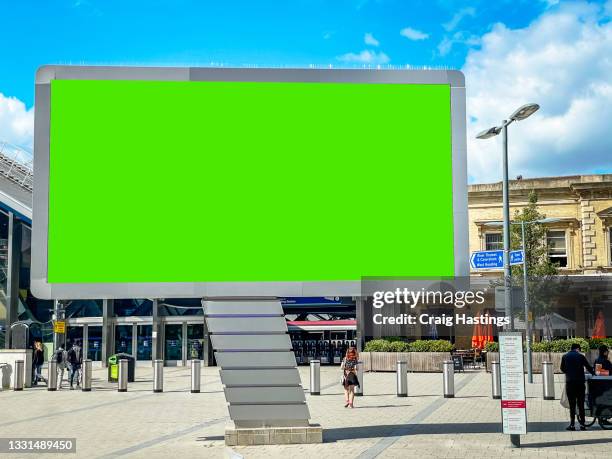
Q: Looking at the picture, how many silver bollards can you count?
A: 12